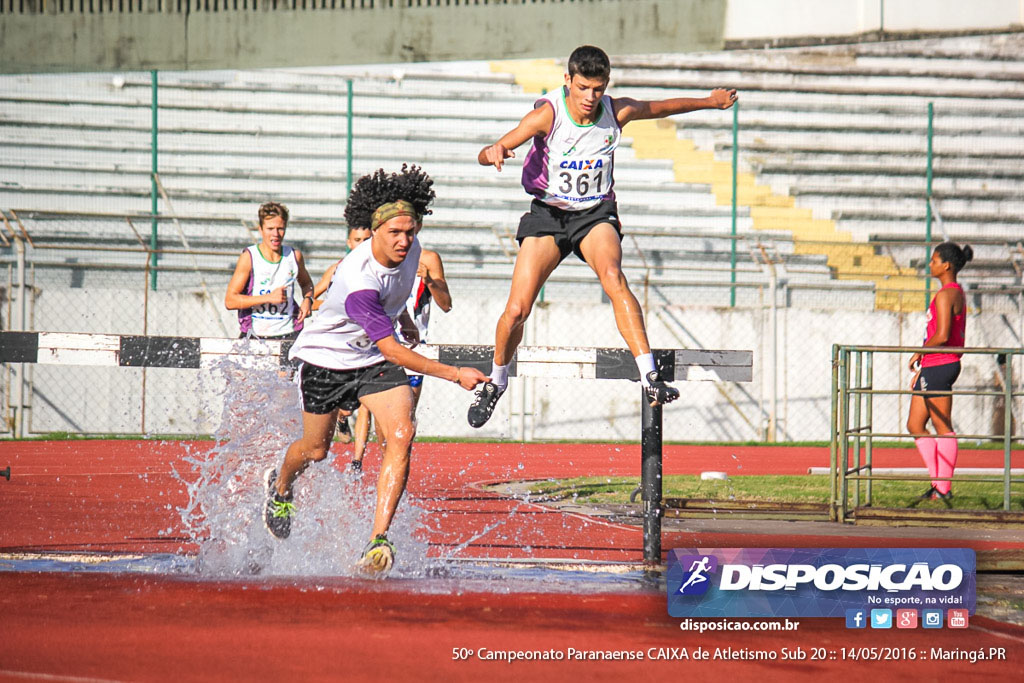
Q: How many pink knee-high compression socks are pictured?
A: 2